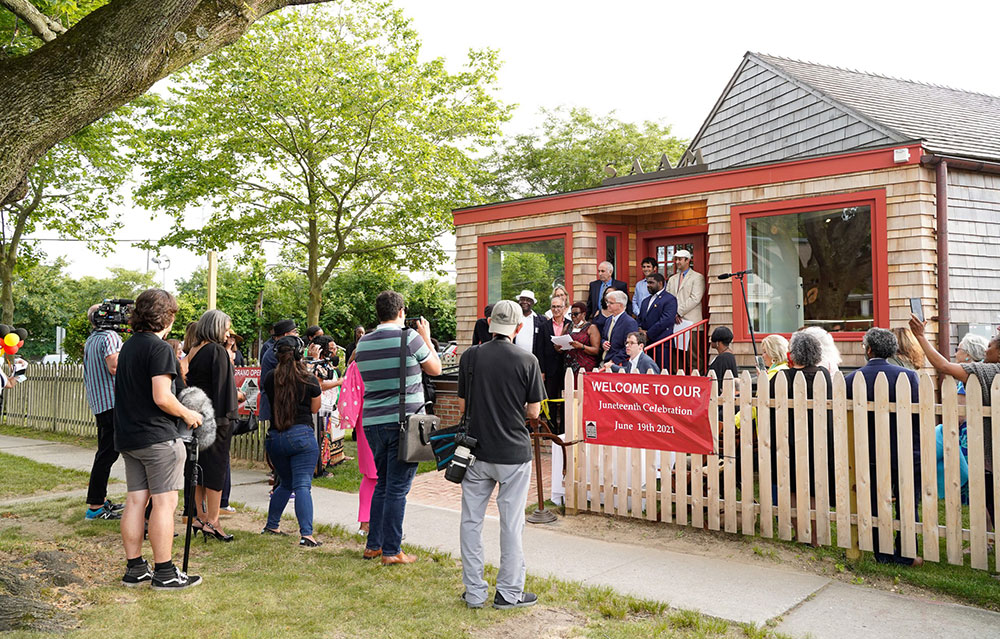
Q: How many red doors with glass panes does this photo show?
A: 1